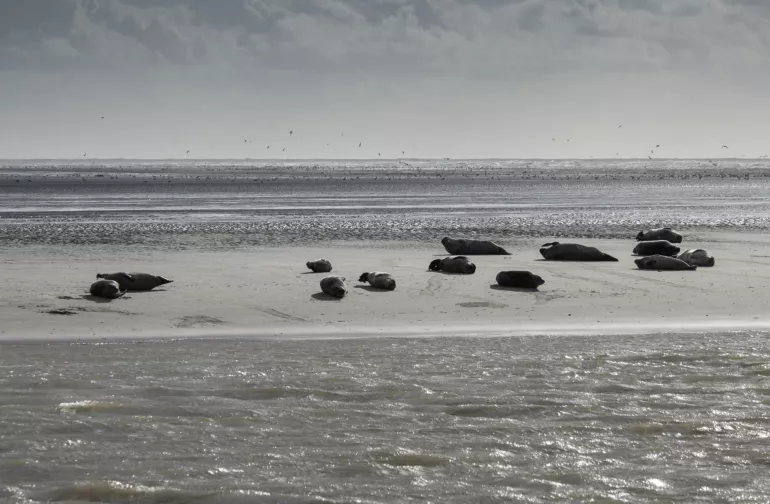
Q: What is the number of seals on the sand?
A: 13